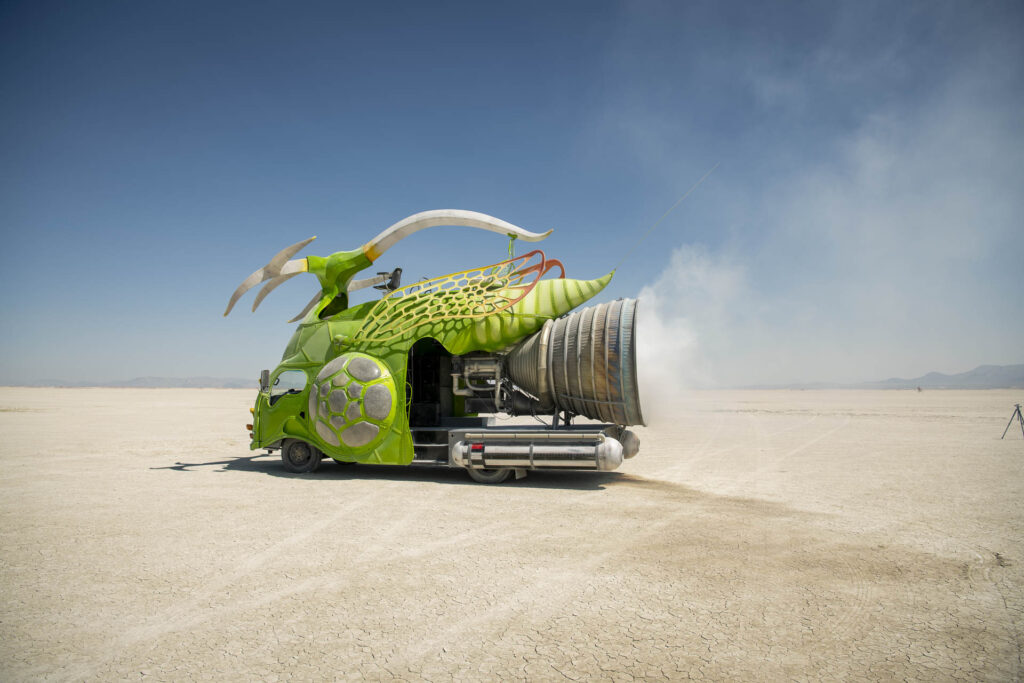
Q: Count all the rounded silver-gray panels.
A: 13